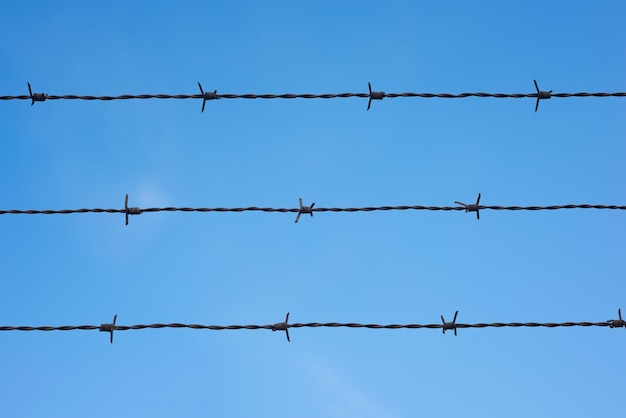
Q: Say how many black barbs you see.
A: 11